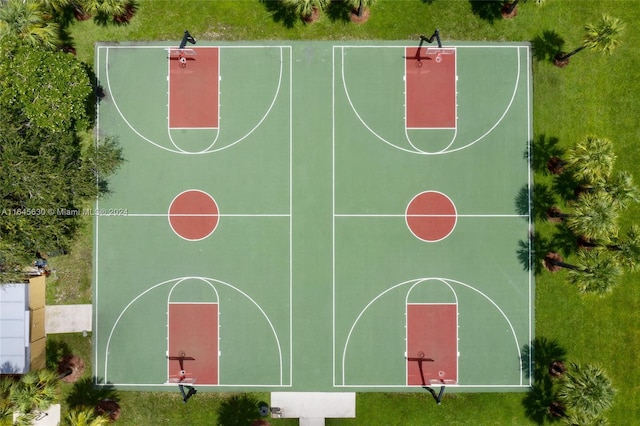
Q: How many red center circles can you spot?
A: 2